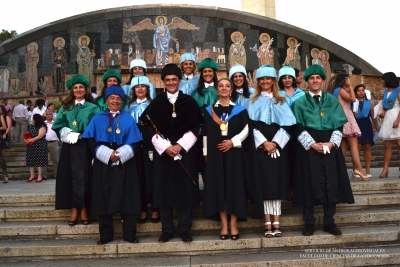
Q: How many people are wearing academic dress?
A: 13